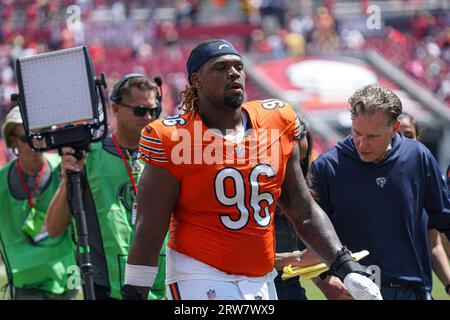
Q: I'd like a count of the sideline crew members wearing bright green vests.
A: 2